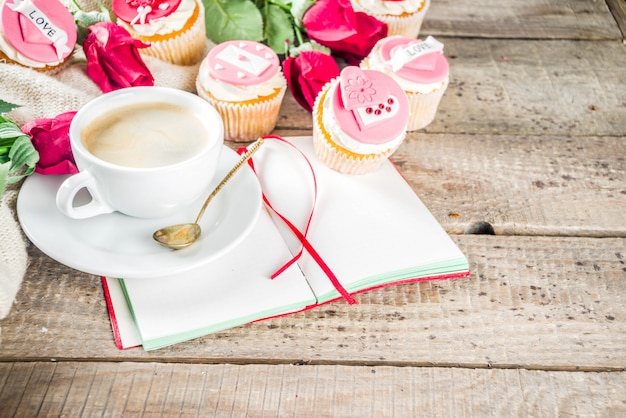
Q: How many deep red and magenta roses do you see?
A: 4